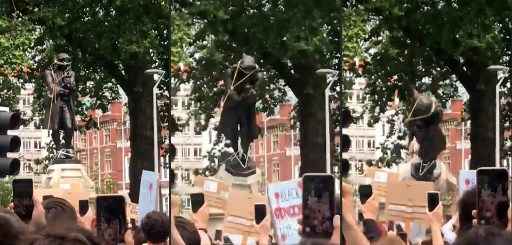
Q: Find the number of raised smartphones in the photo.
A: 9